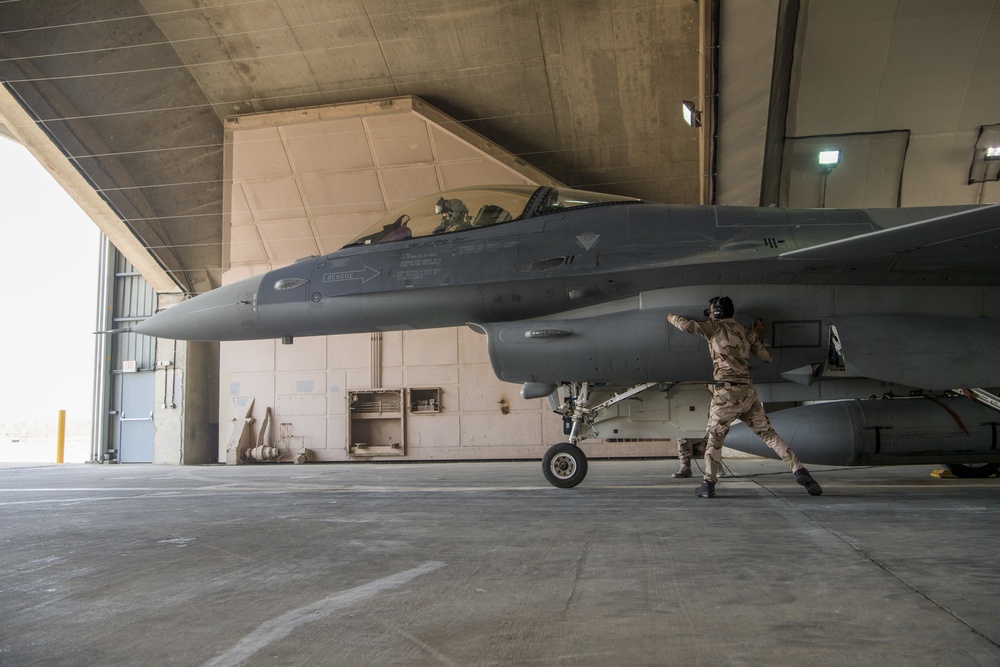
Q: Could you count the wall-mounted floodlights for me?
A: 3